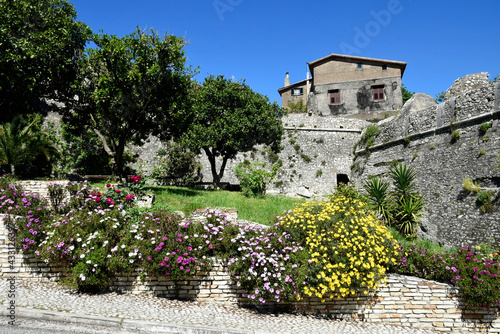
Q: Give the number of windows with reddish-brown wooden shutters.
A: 2